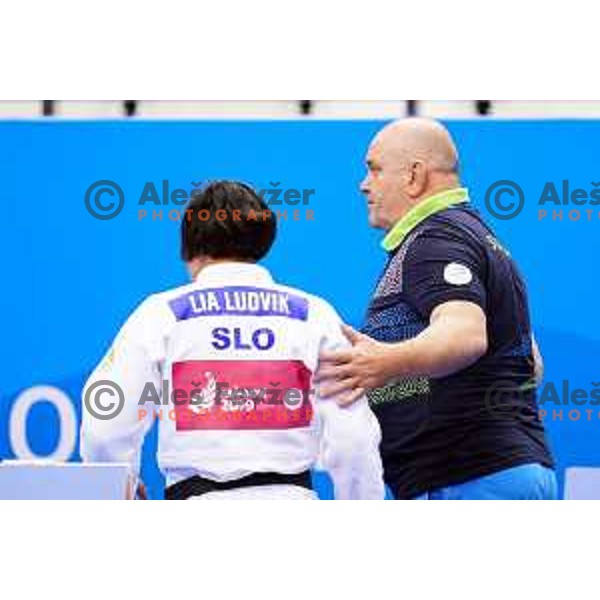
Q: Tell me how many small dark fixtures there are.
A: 5